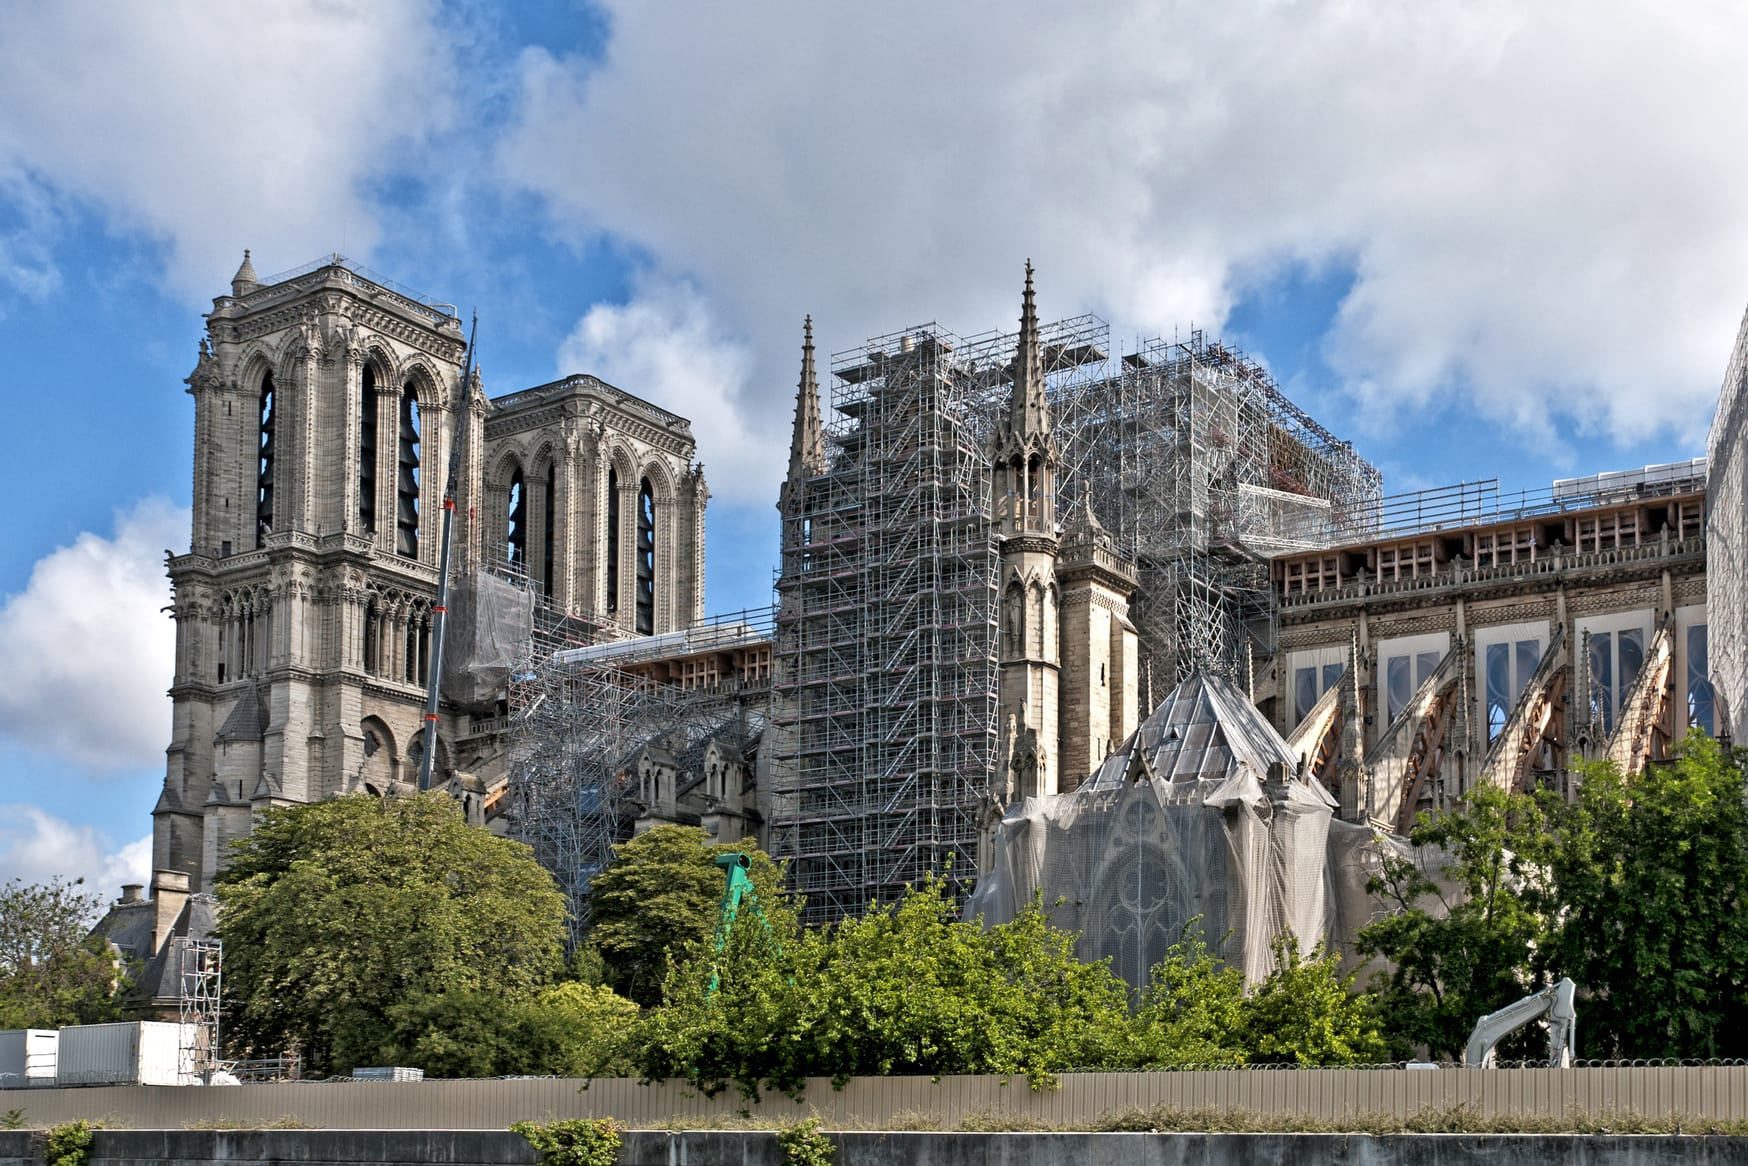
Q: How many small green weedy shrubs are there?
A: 3